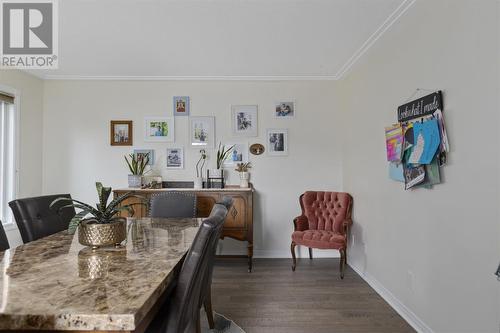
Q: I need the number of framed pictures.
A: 11